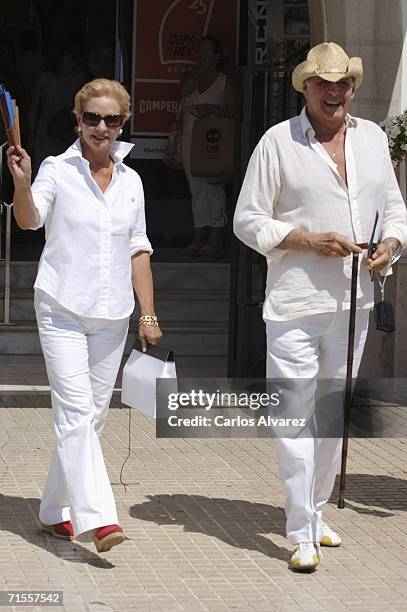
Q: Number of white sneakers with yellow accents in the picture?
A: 2